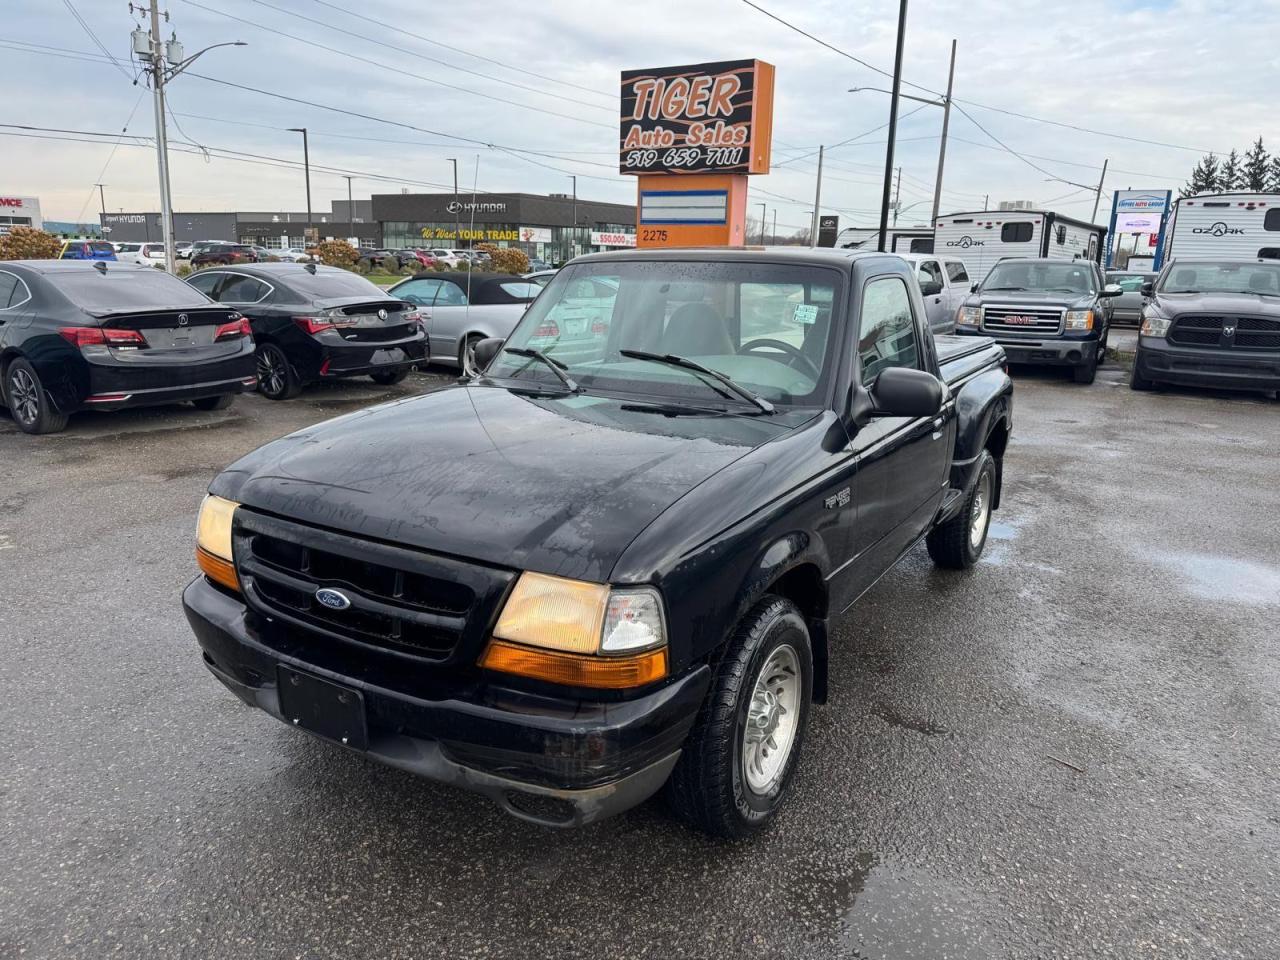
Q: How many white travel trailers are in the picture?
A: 3